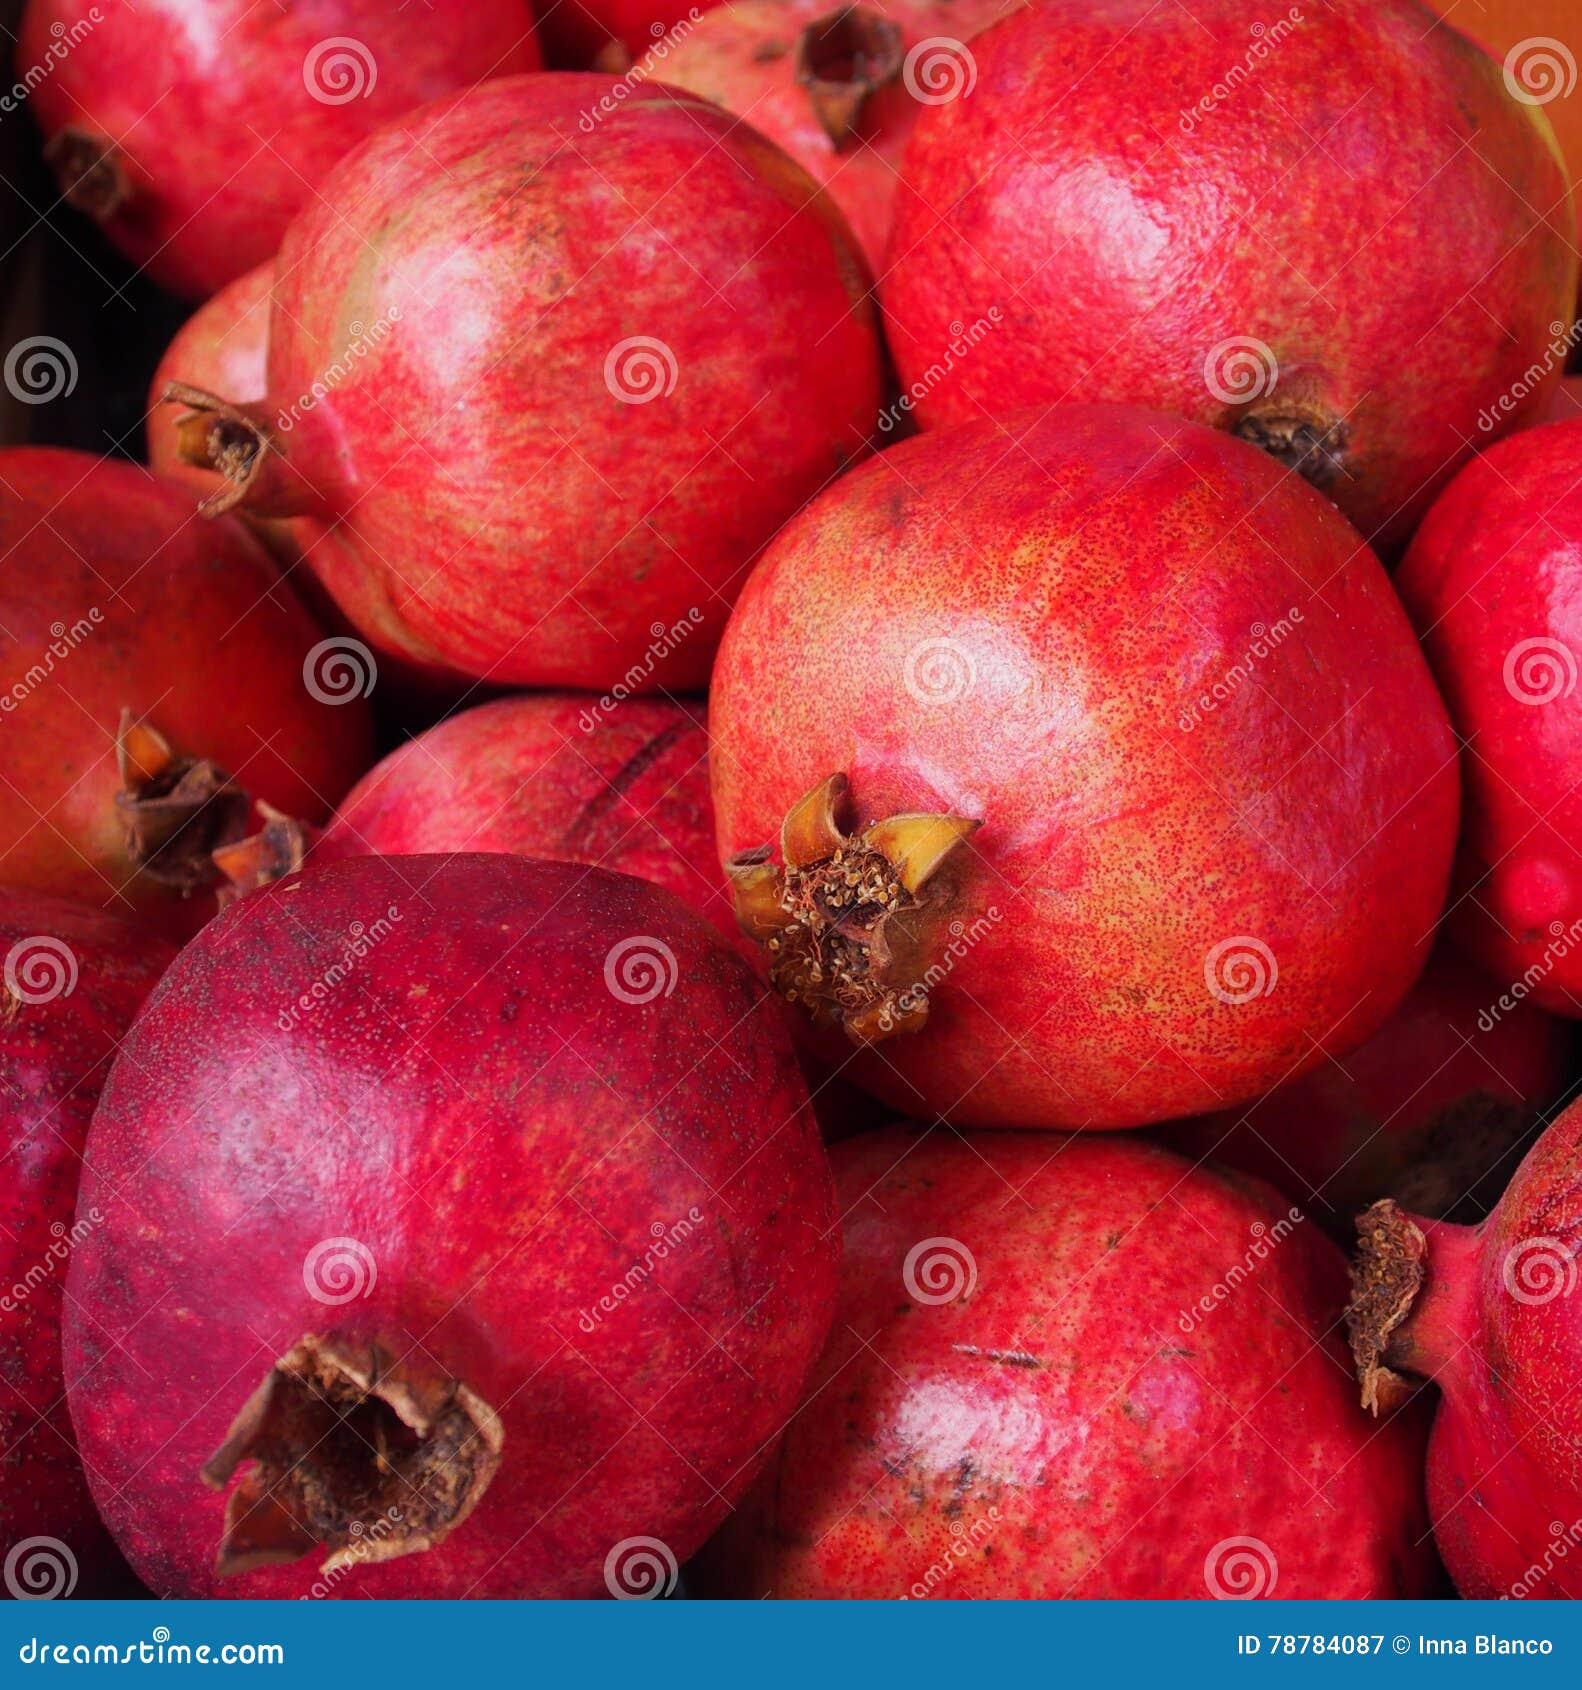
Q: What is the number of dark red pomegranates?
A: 2